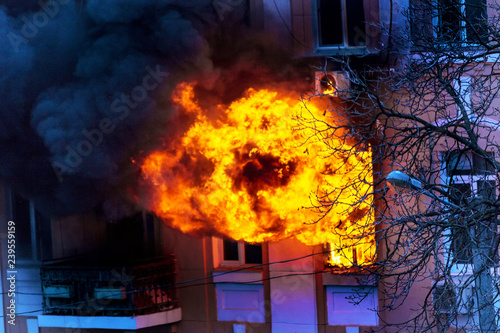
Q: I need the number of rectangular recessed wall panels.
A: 2